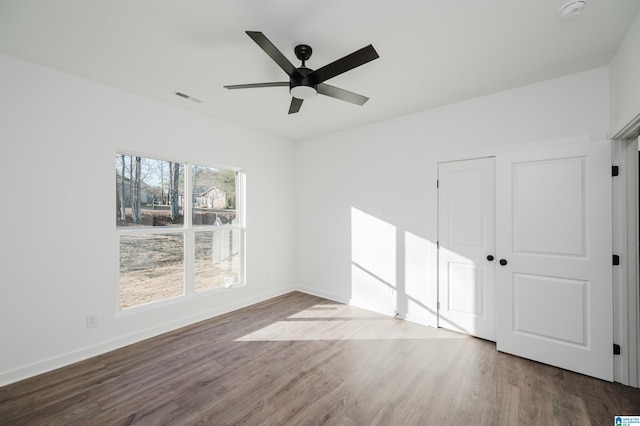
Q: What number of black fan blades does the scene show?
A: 5